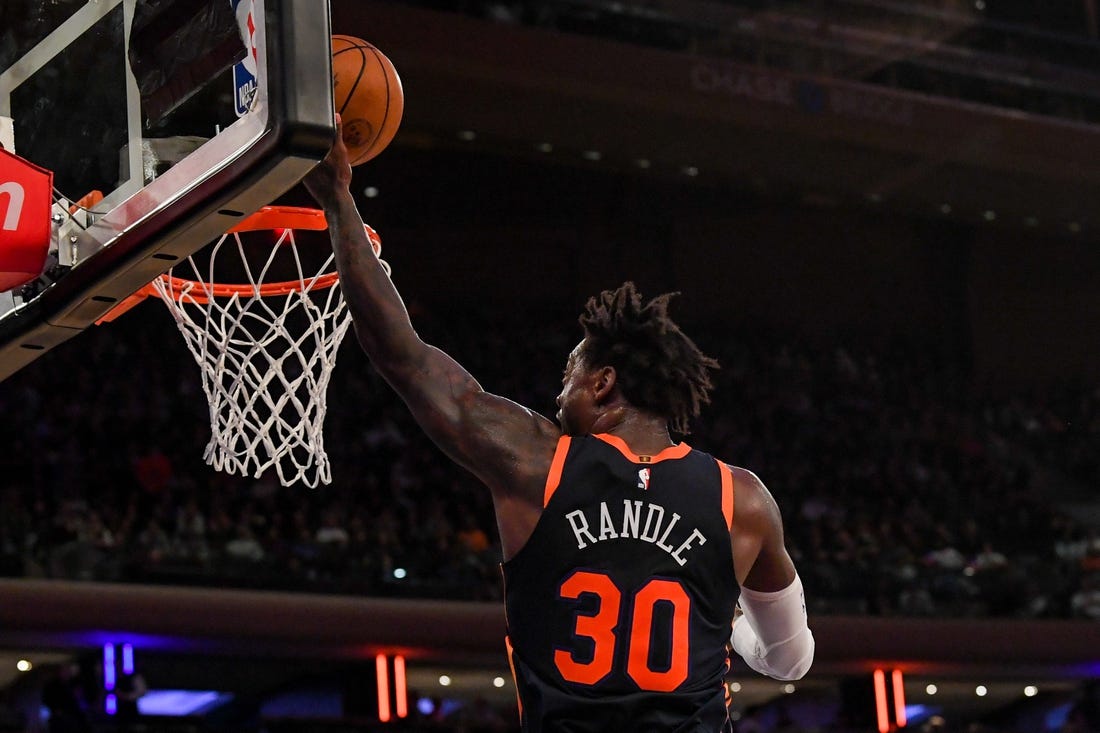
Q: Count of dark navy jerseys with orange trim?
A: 1